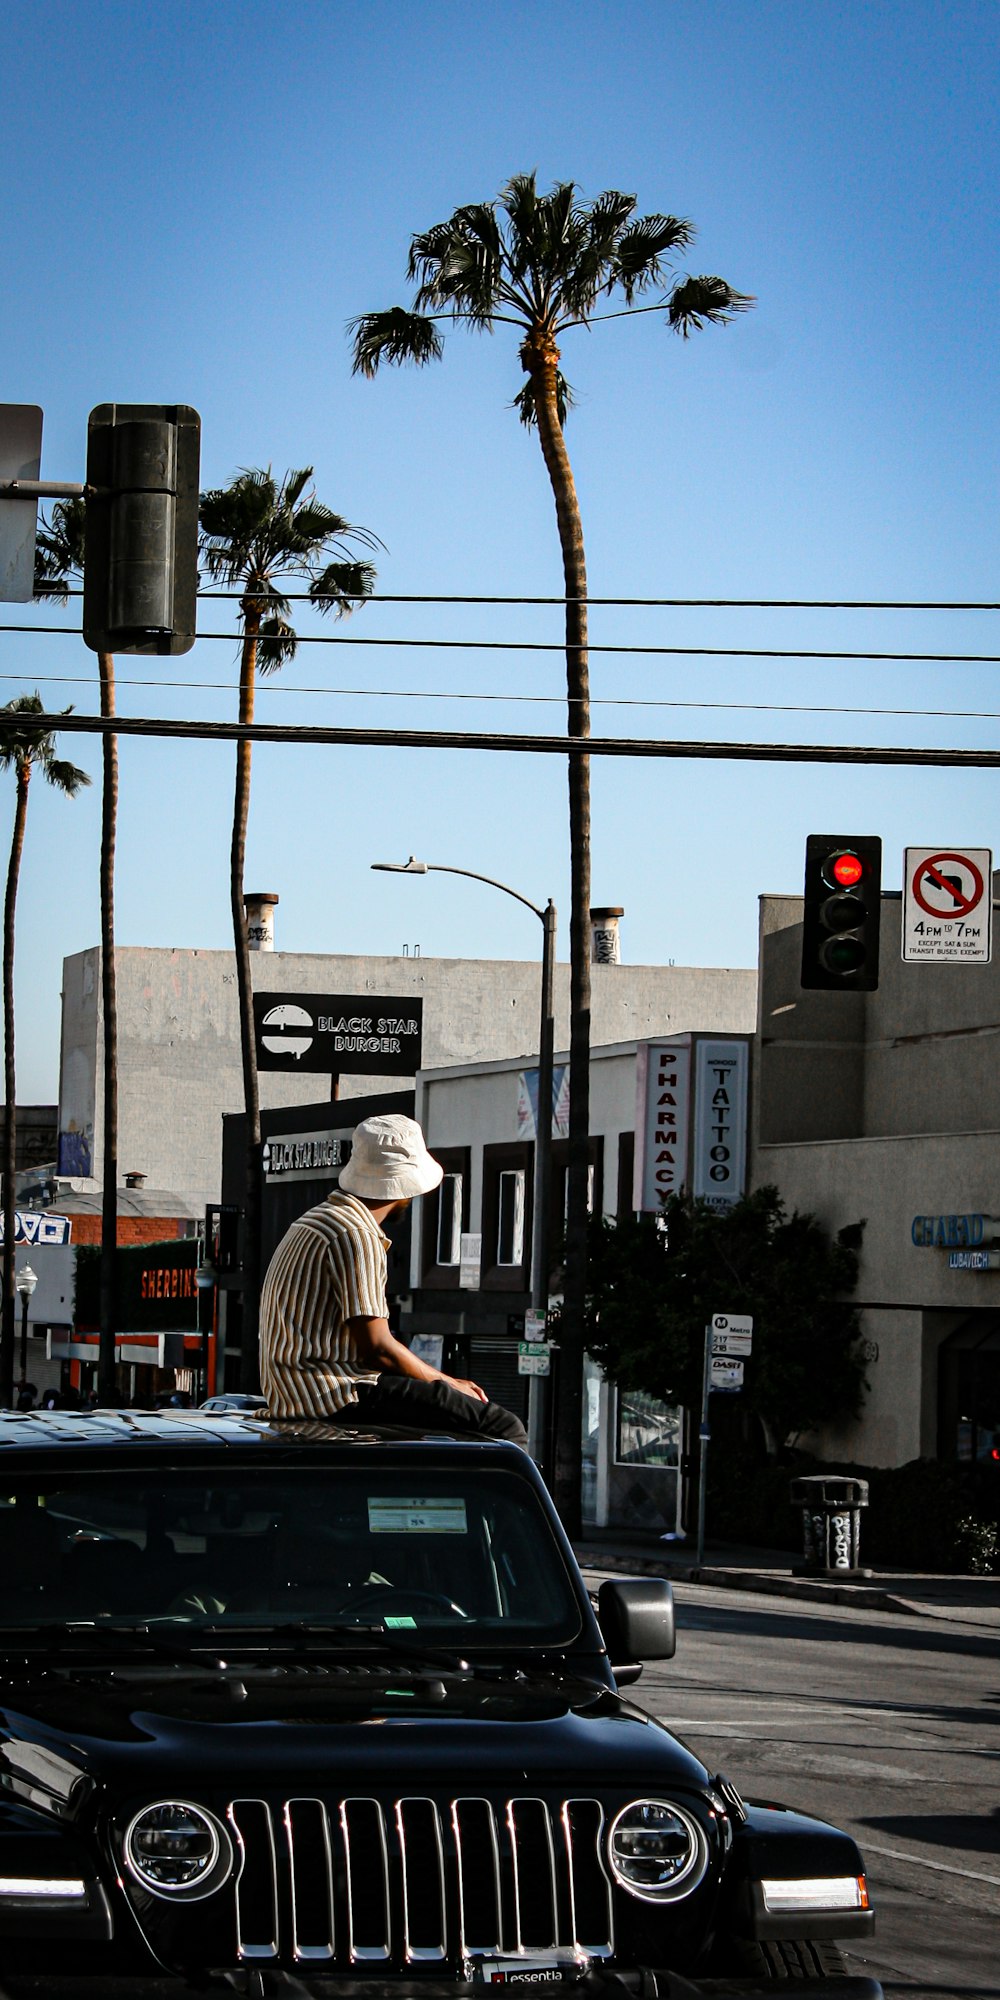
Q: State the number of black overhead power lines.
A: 4